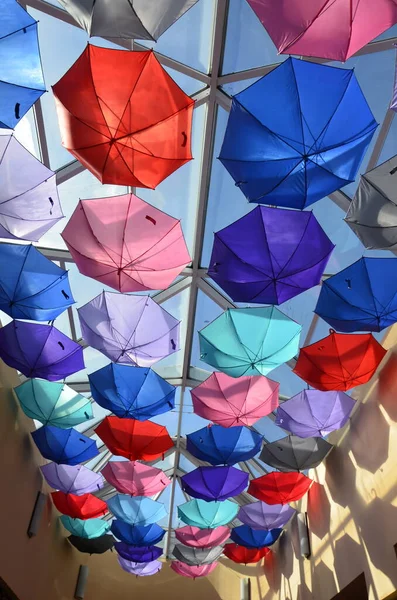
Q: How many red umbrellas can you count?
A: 6